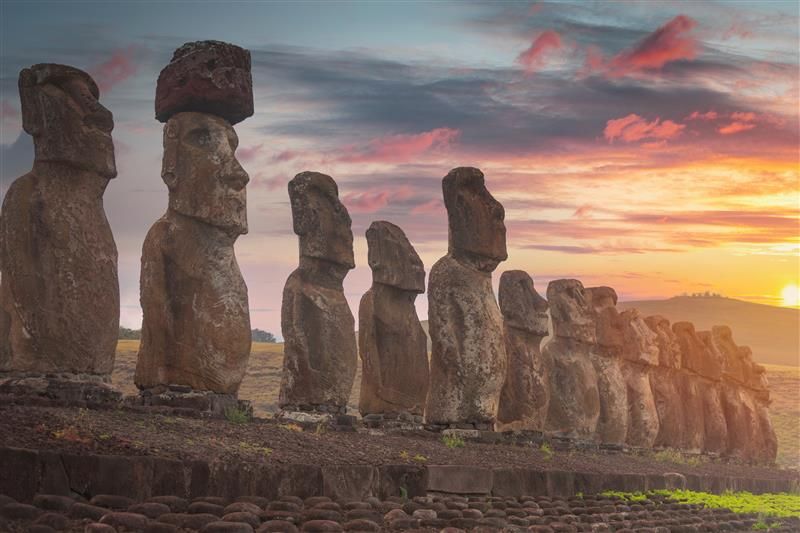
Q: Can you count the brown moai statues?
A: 15